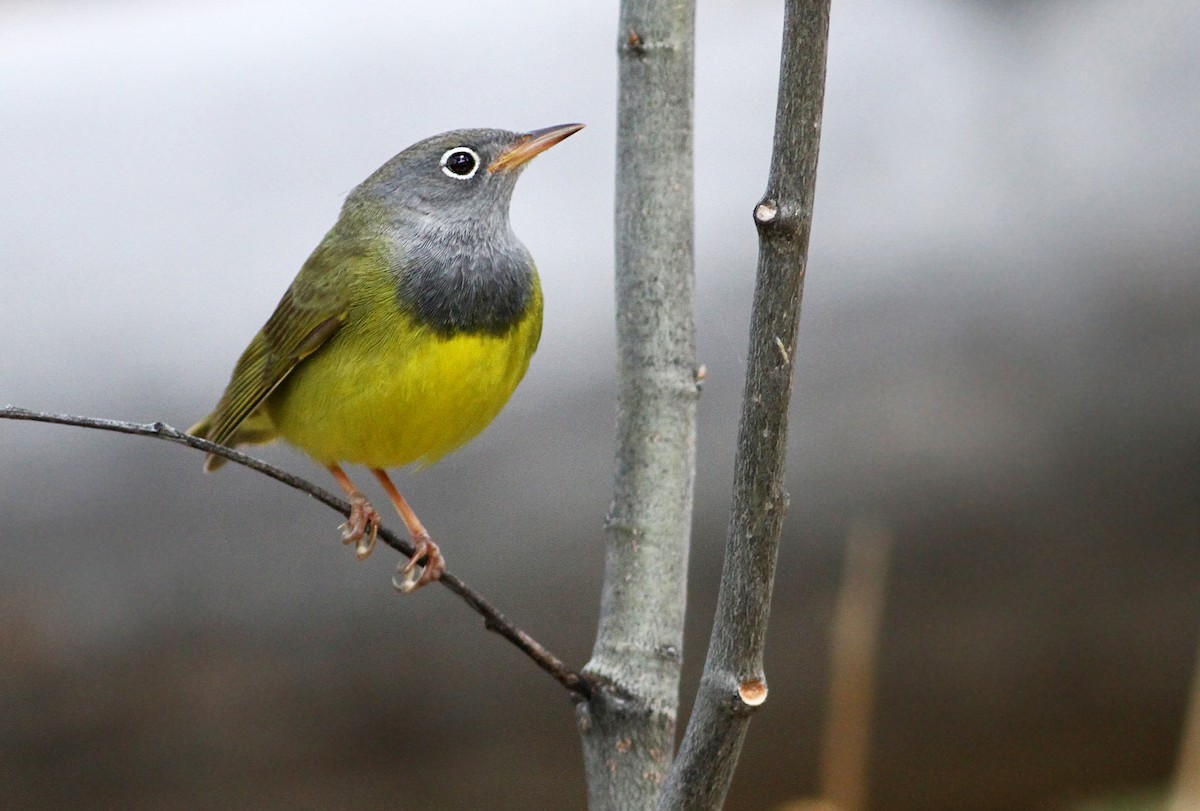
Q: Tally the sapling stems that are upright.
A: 2